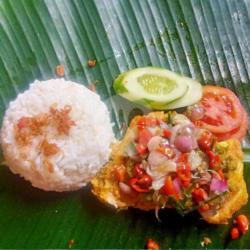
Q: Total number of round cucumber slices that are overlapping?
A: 2